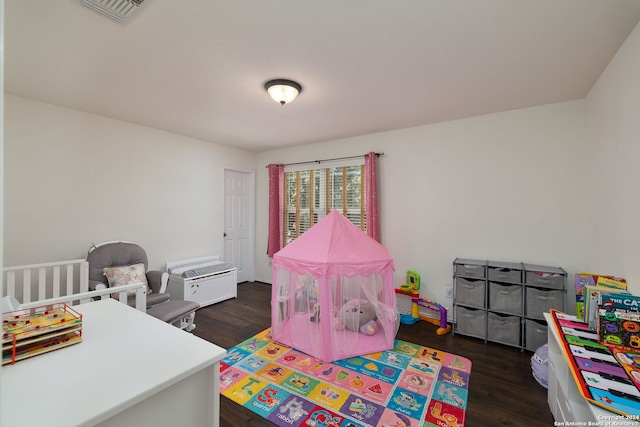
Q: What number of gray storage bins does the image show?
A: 9